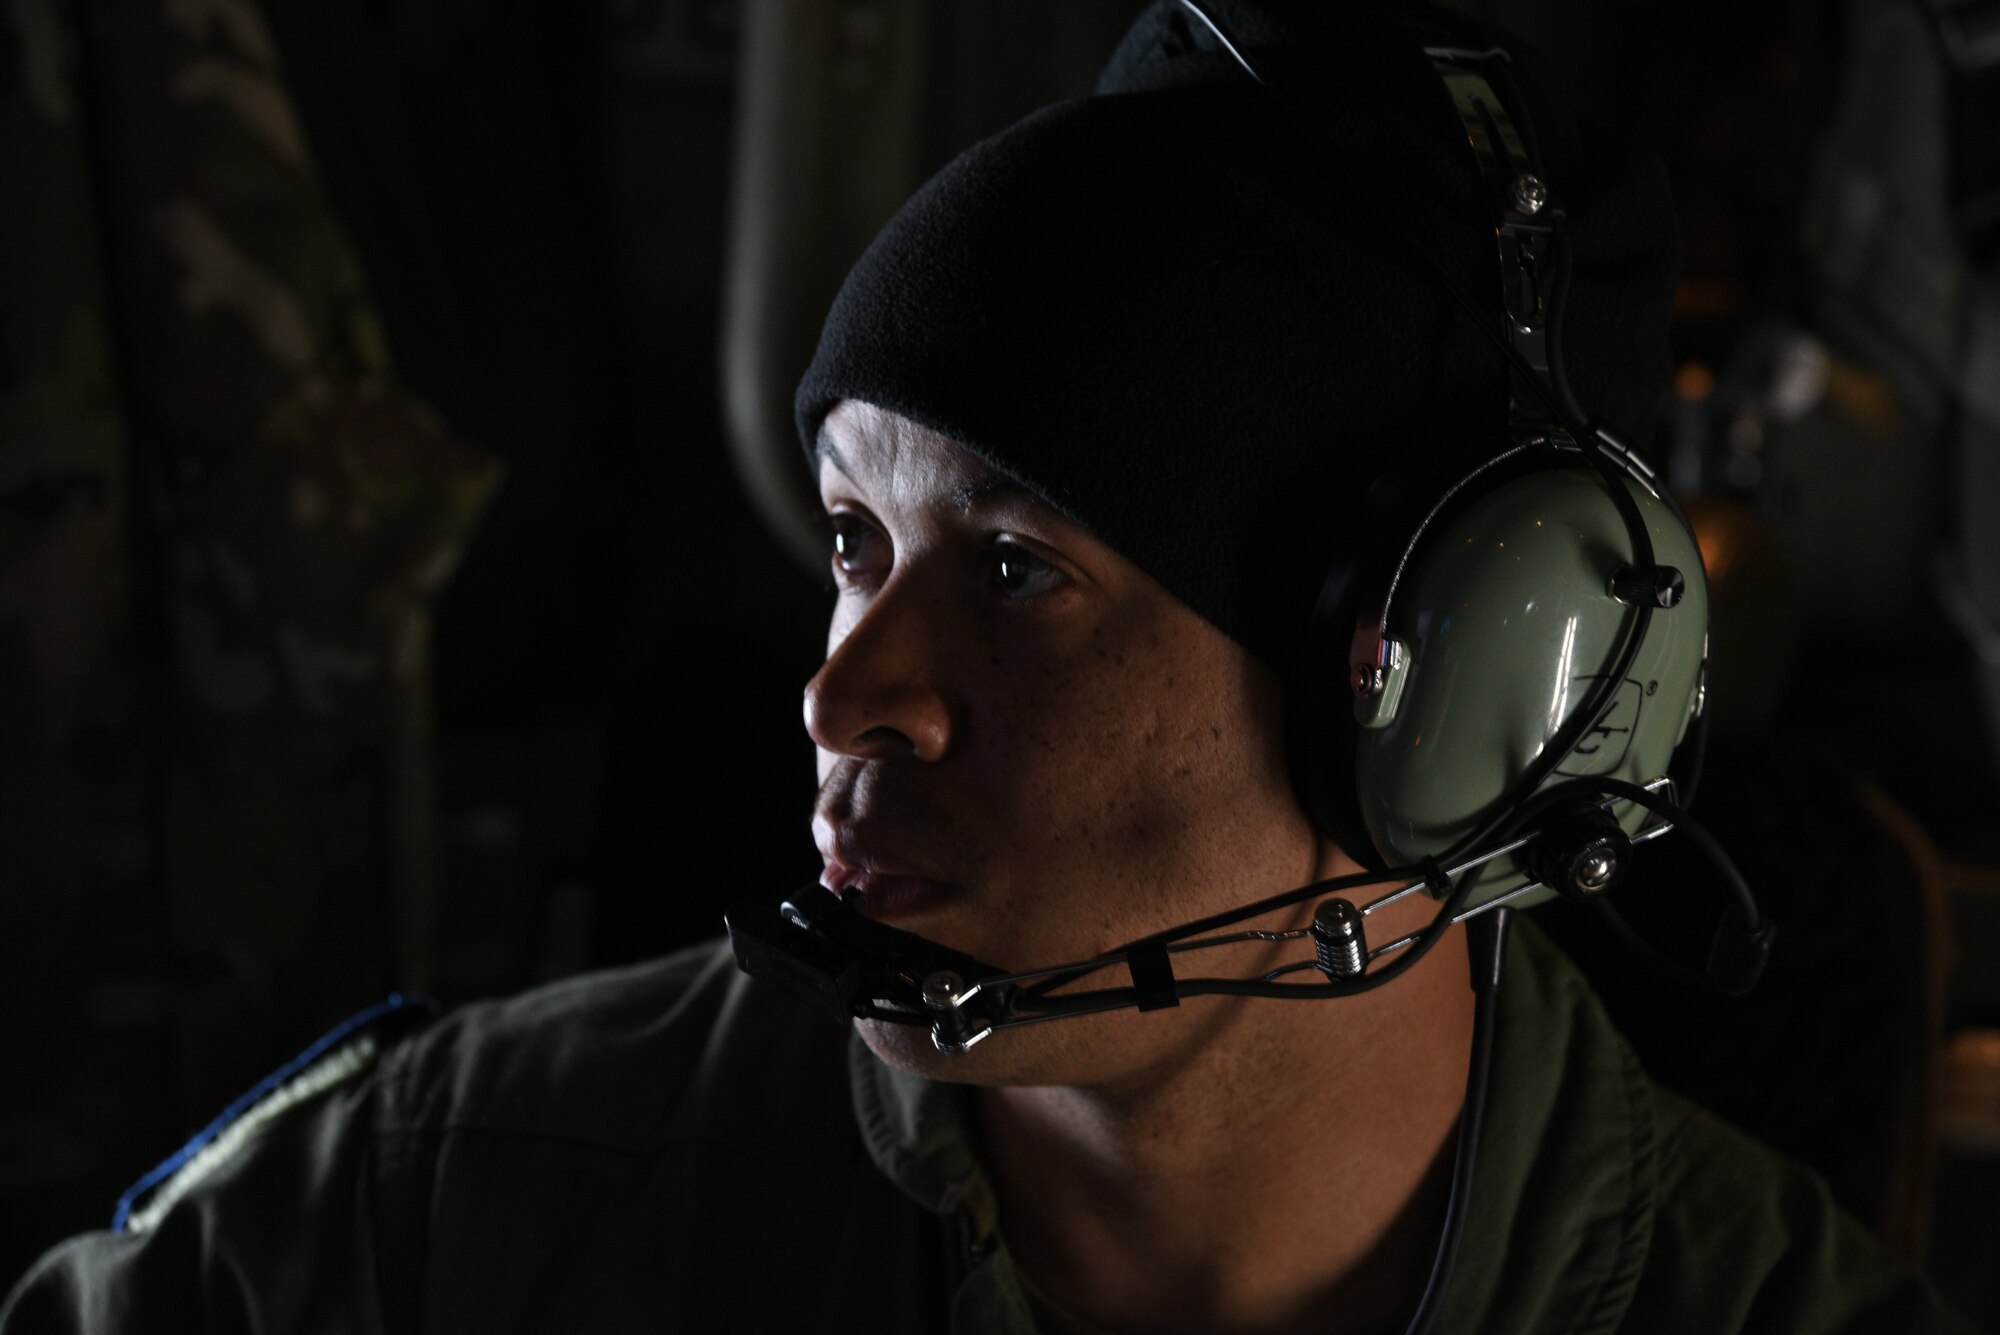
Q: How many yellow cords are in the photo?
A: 0